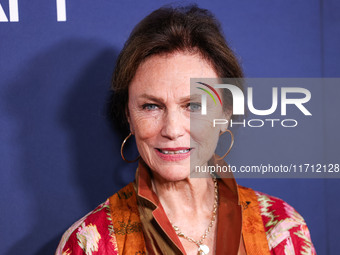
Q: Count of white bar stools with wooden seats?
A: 0